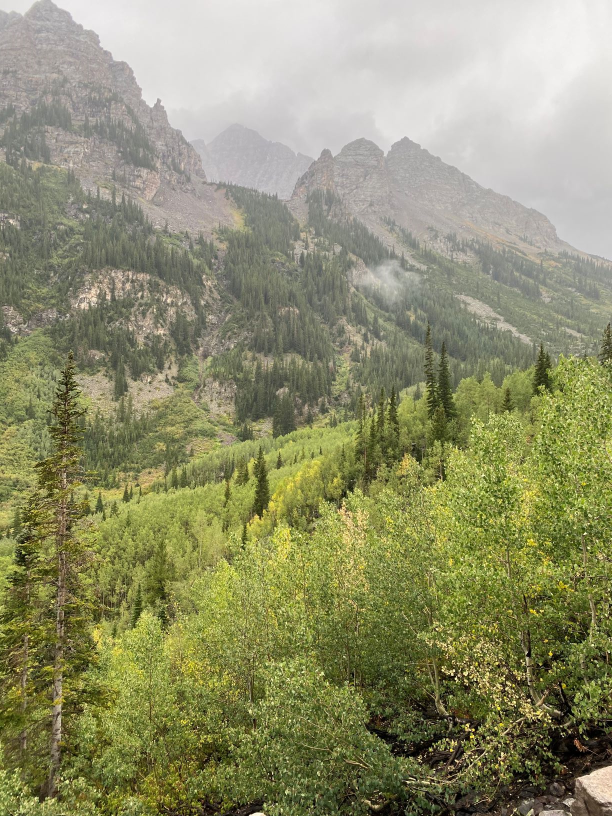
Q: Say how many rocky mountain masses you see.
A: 3